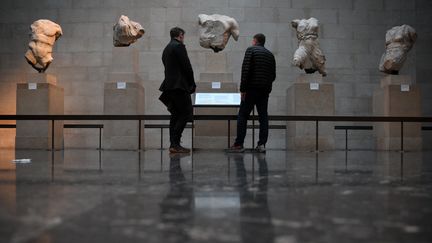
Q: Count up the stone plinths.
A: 5